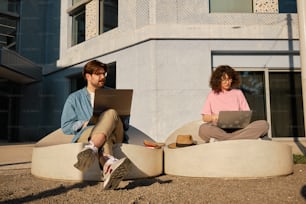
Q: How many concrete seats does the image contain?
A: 2